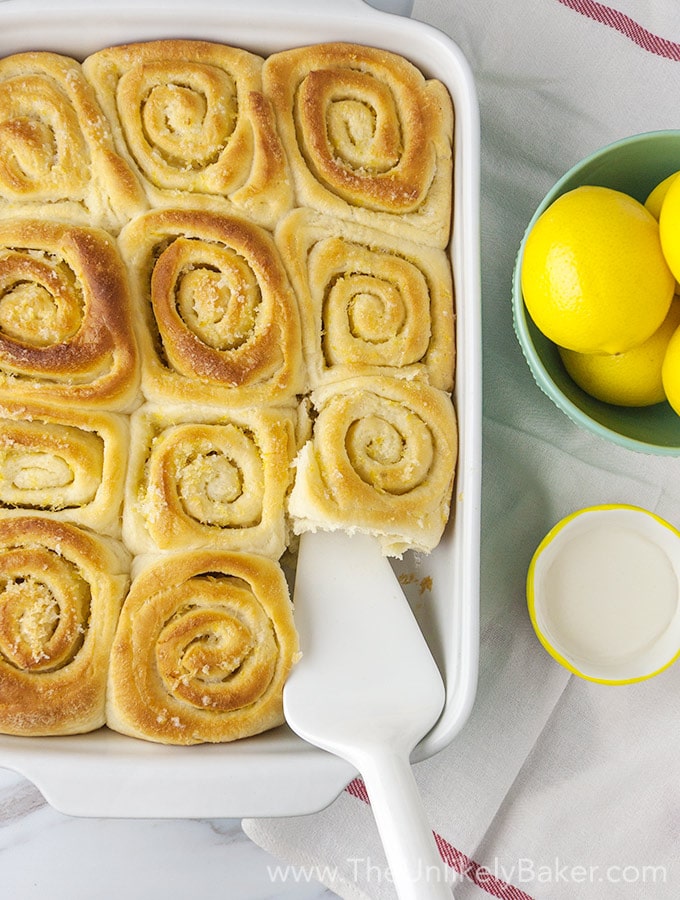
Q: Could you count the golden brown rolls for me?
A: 11